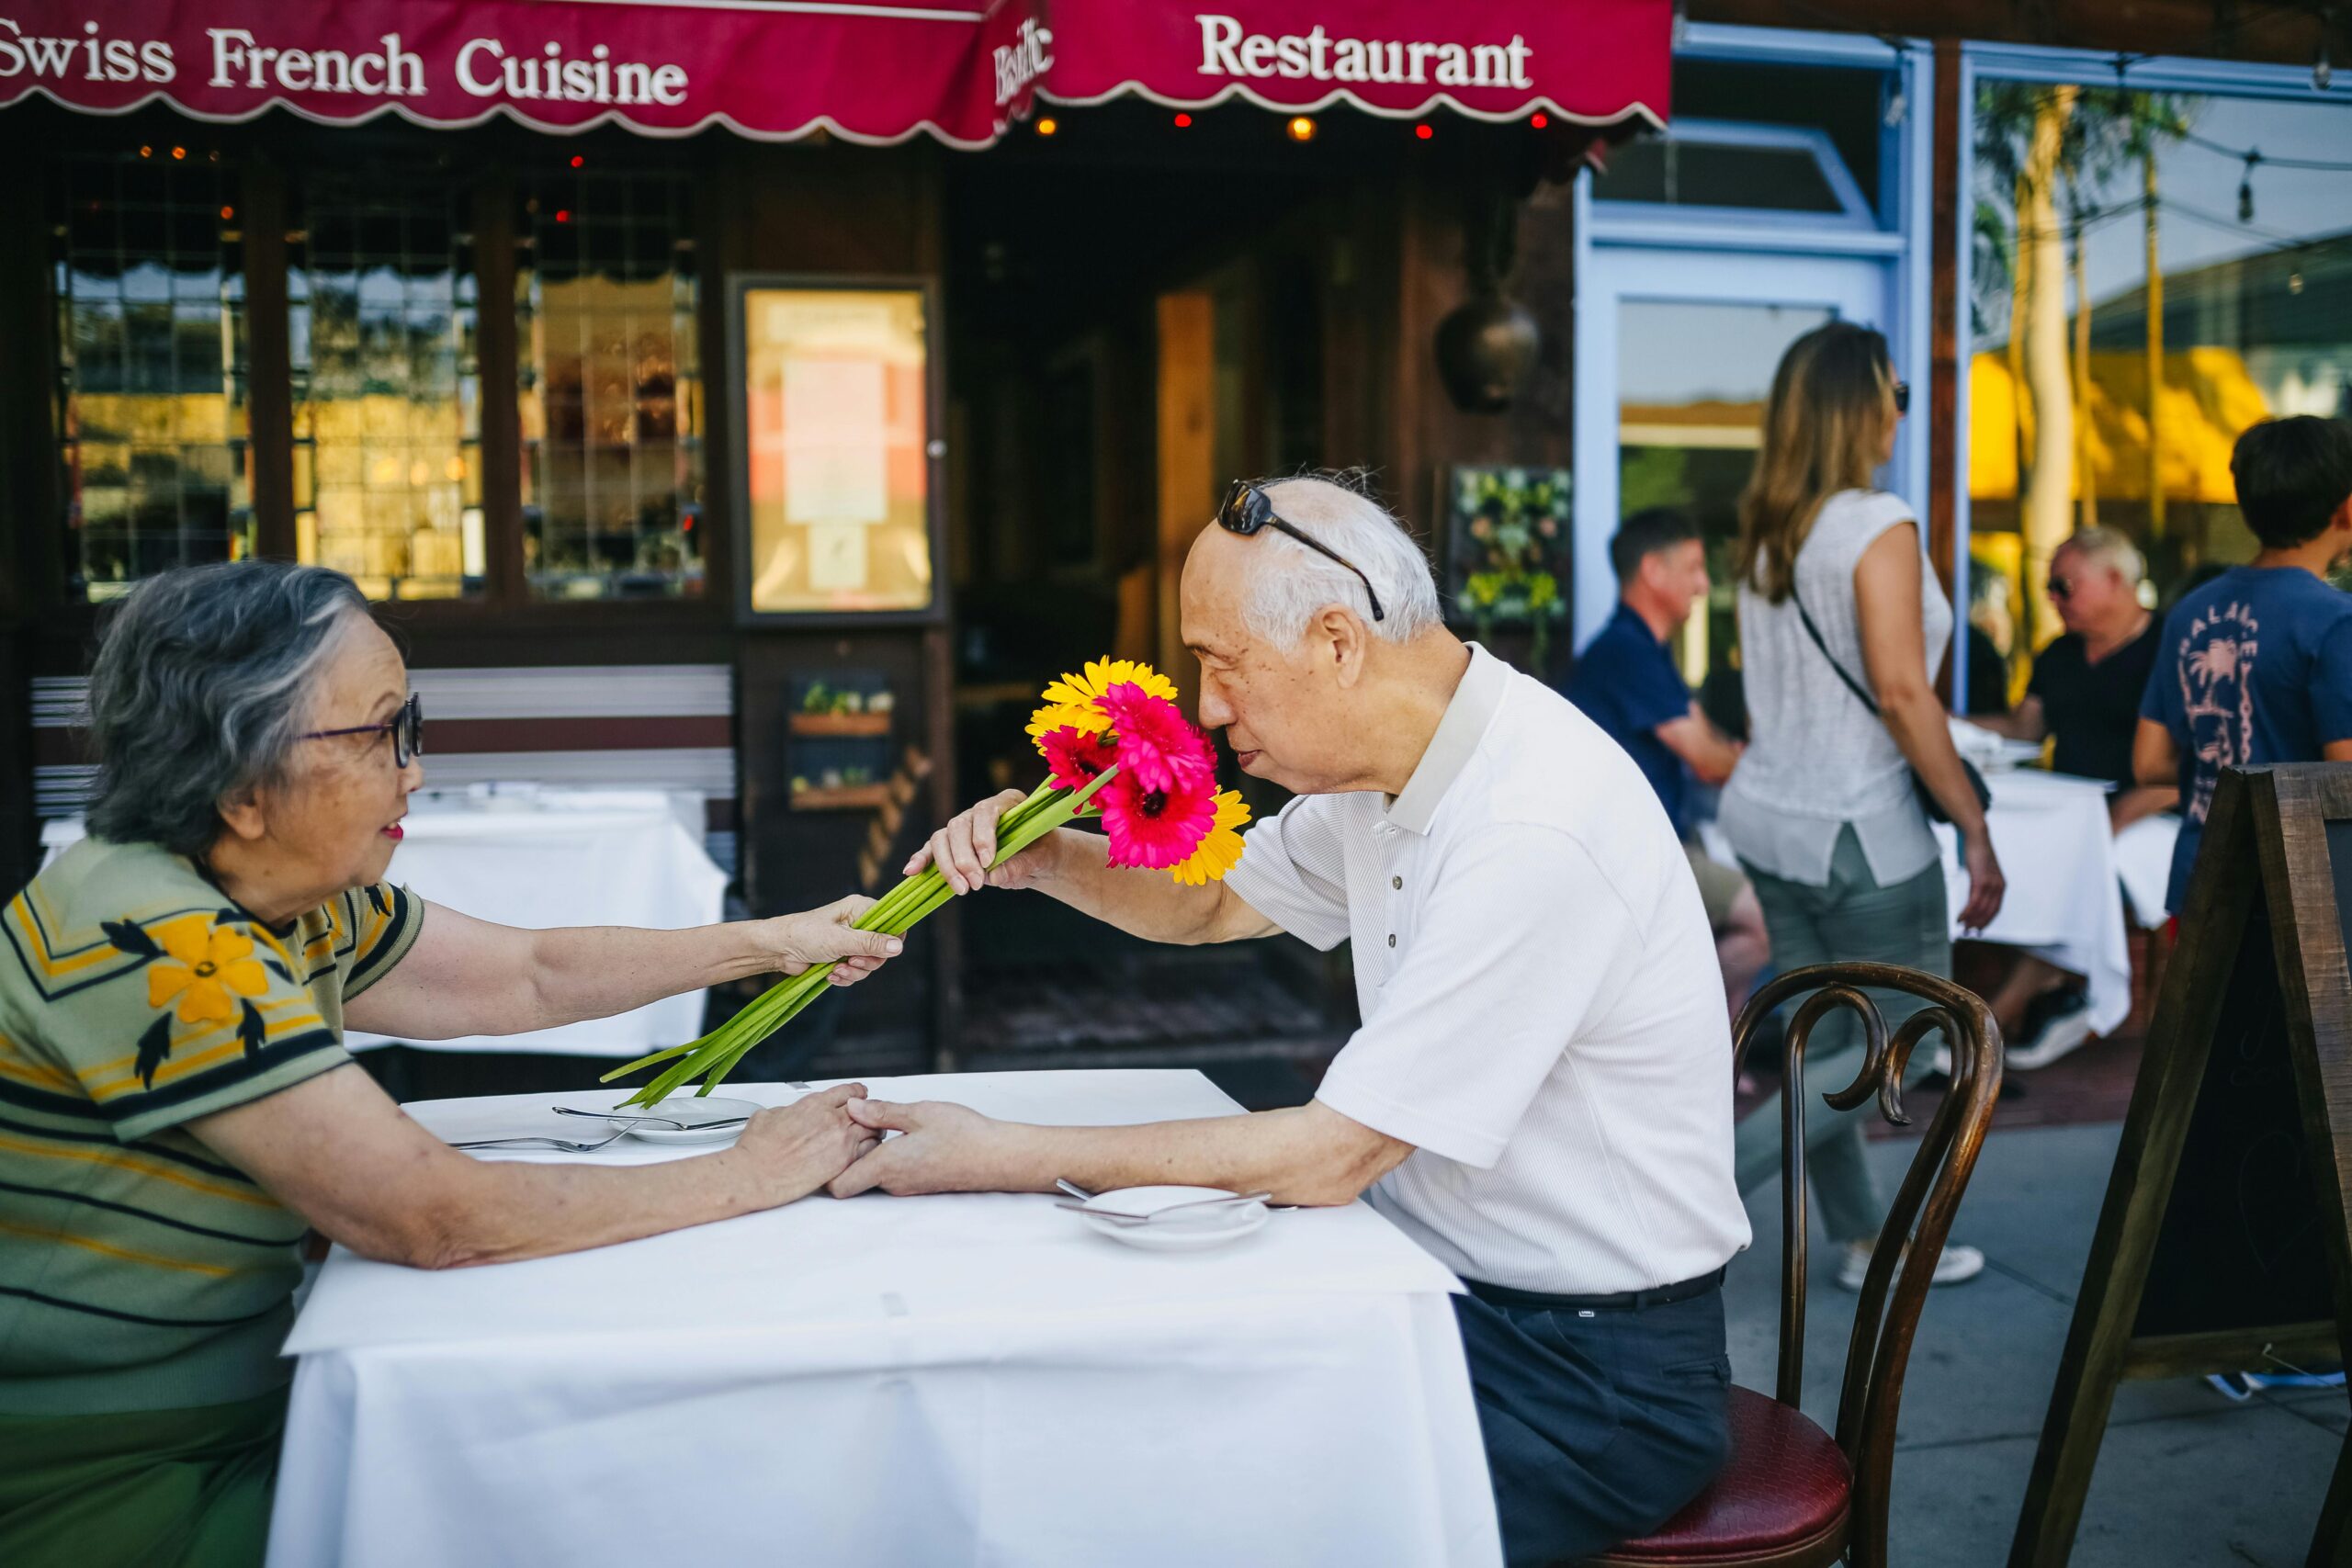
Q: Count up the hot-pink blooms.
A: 3